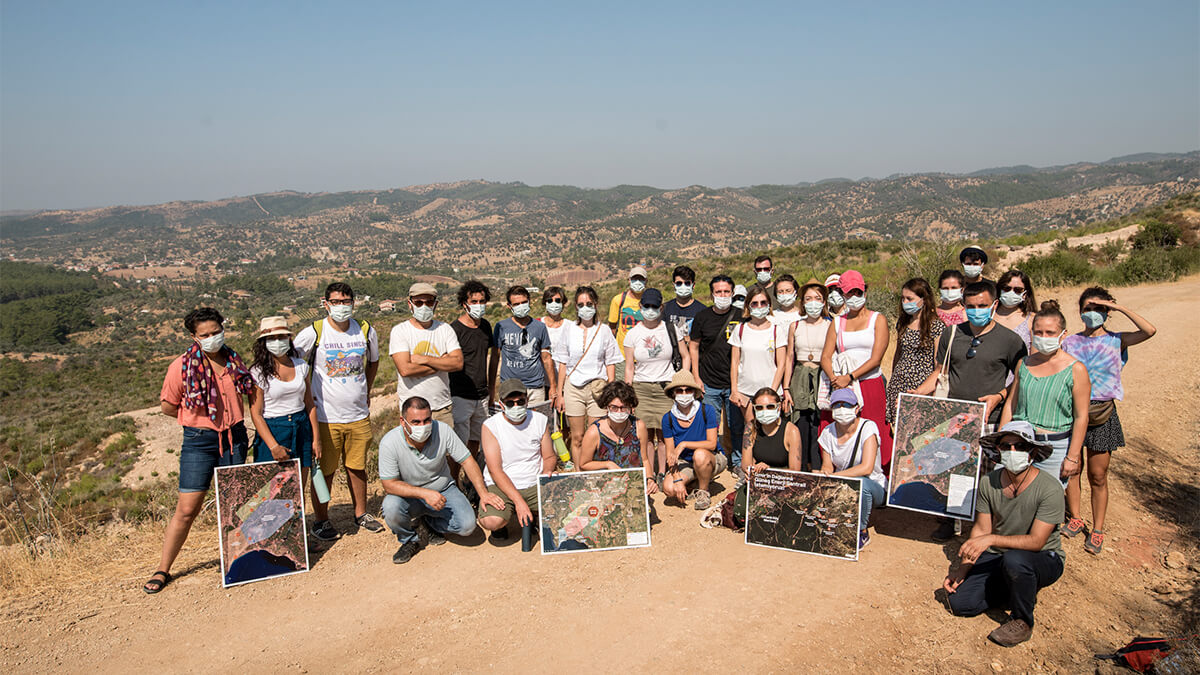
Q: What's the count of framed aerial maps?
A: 4